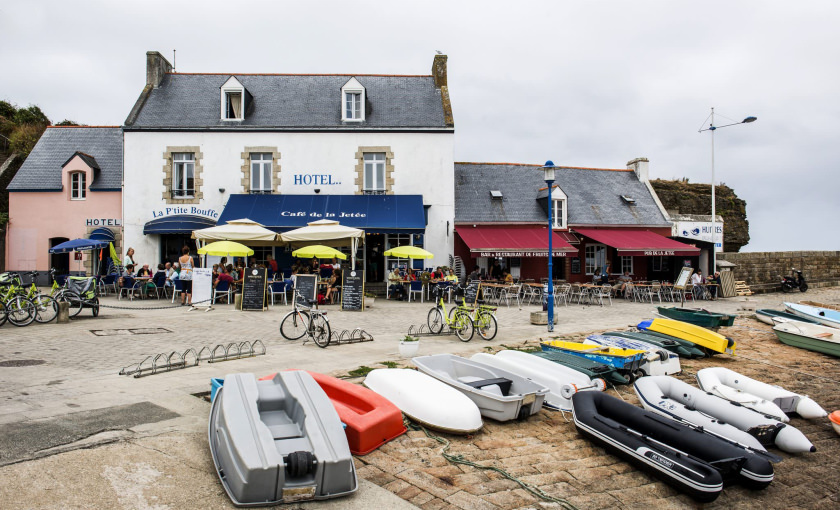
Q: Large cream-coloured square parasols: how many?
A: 2